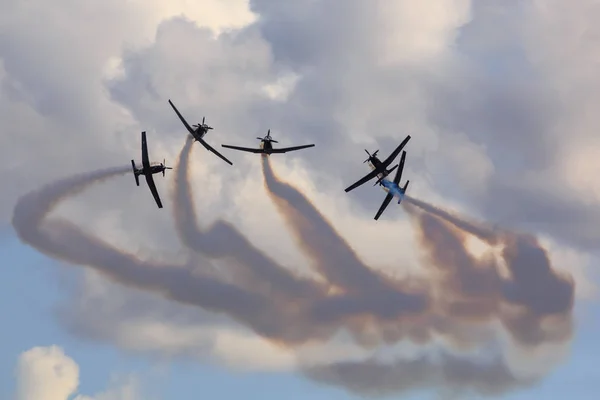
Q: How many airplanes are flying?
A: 5